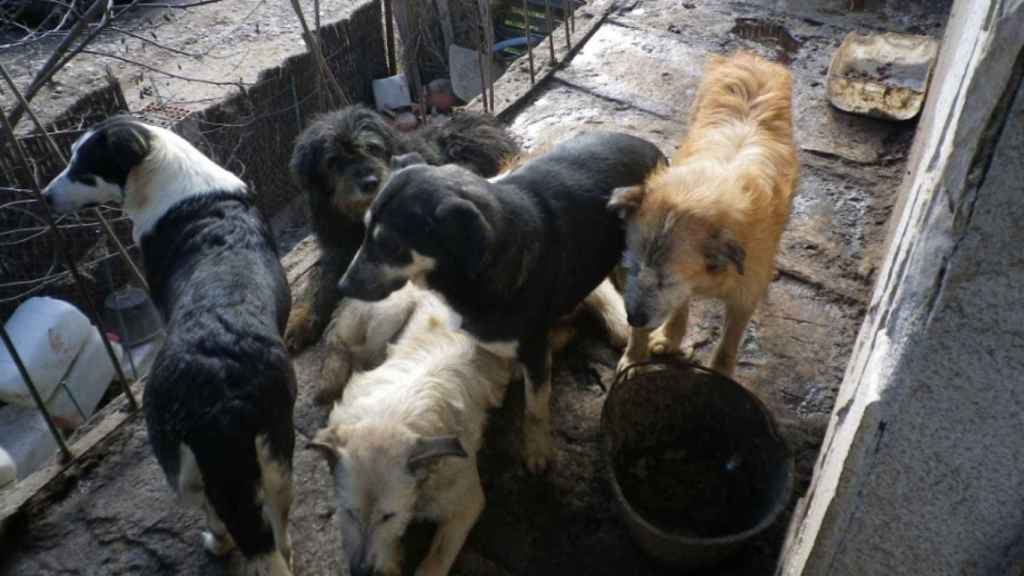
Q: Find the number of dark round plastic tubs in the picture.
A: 1